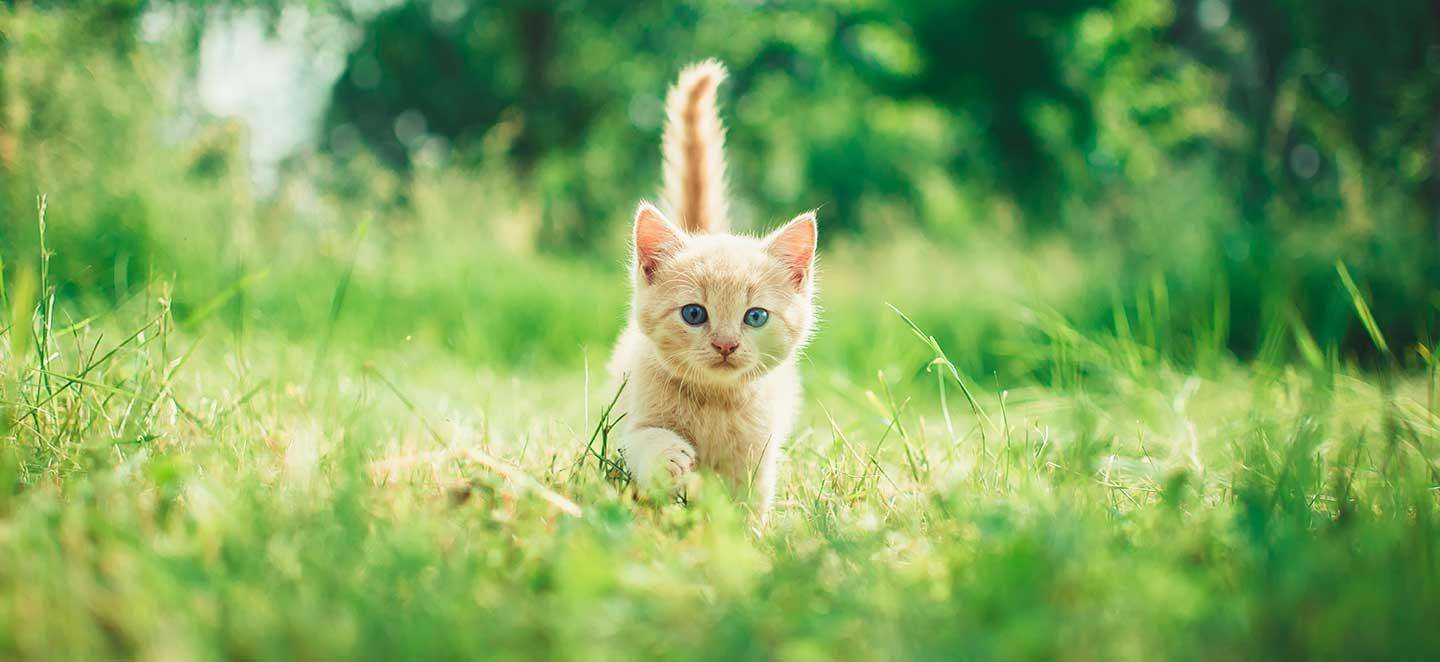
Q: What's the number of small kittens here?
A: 1